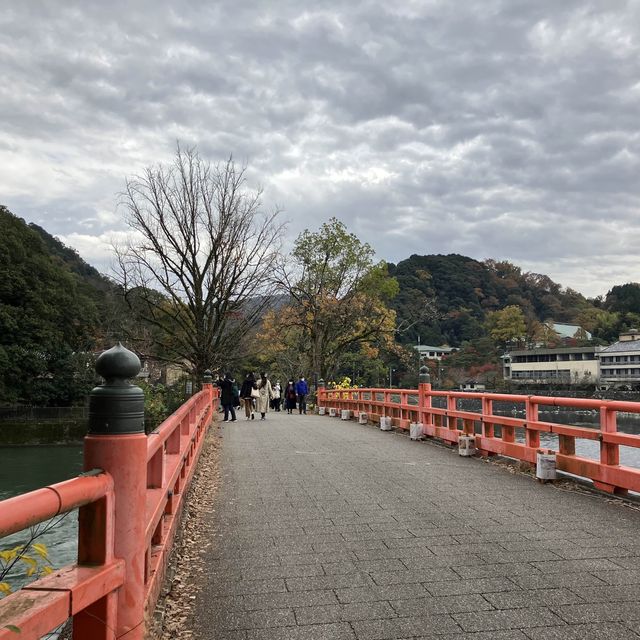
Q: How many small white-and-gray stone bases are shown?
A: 8